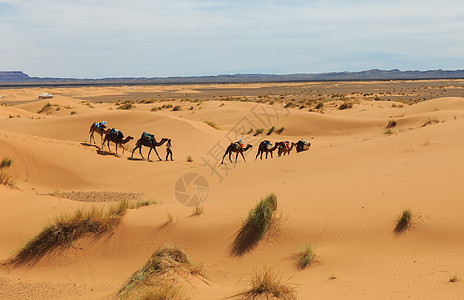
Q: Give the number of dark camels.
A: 7